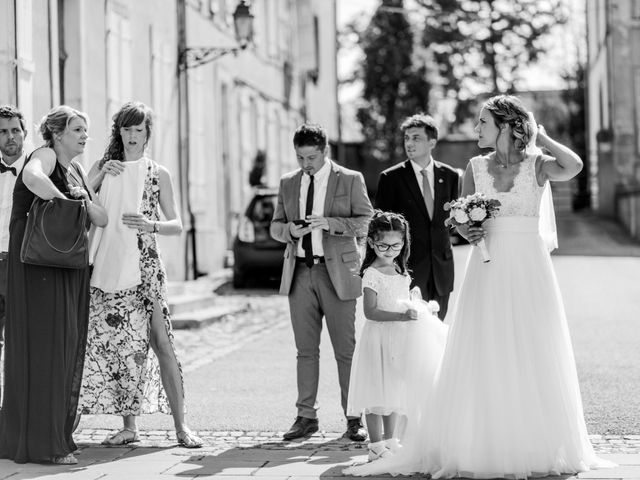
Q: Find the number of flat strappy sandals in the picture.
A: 2